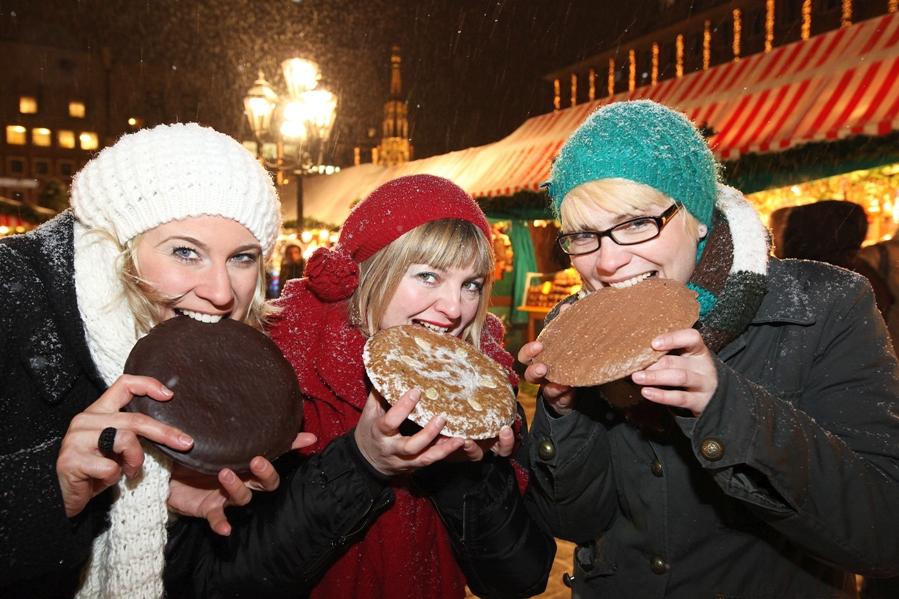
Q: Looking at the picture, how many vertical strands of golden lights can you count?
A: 13